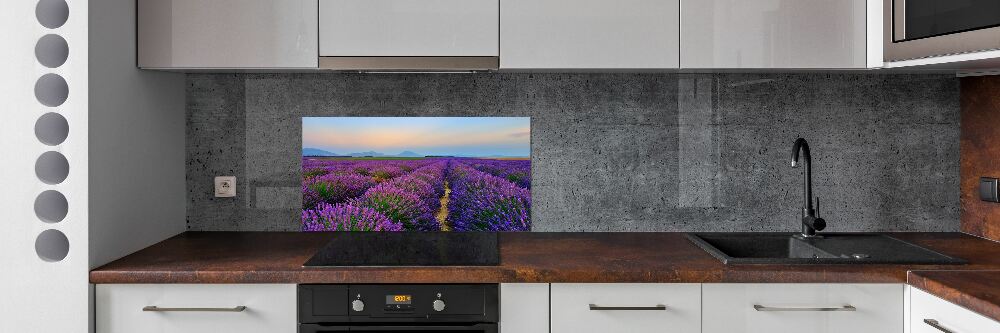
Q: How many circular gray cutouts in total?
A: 7